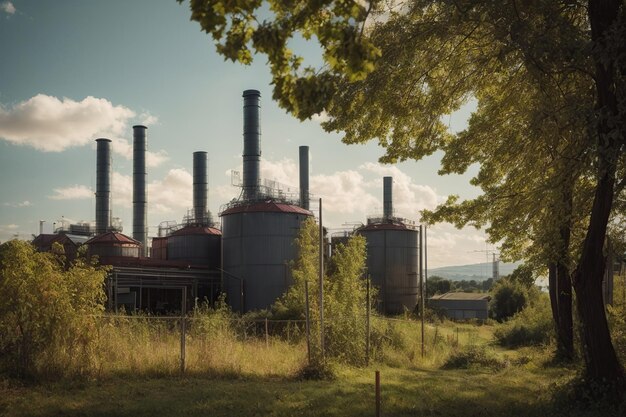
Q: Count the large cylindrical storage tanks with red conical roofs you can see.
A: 4